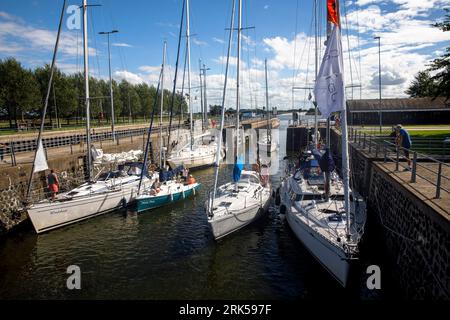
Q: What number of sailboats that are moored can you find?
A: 6